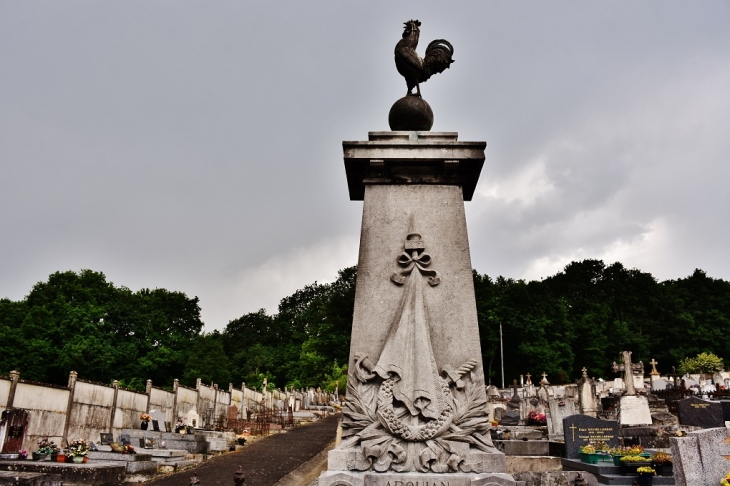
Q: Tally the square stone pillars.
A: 1